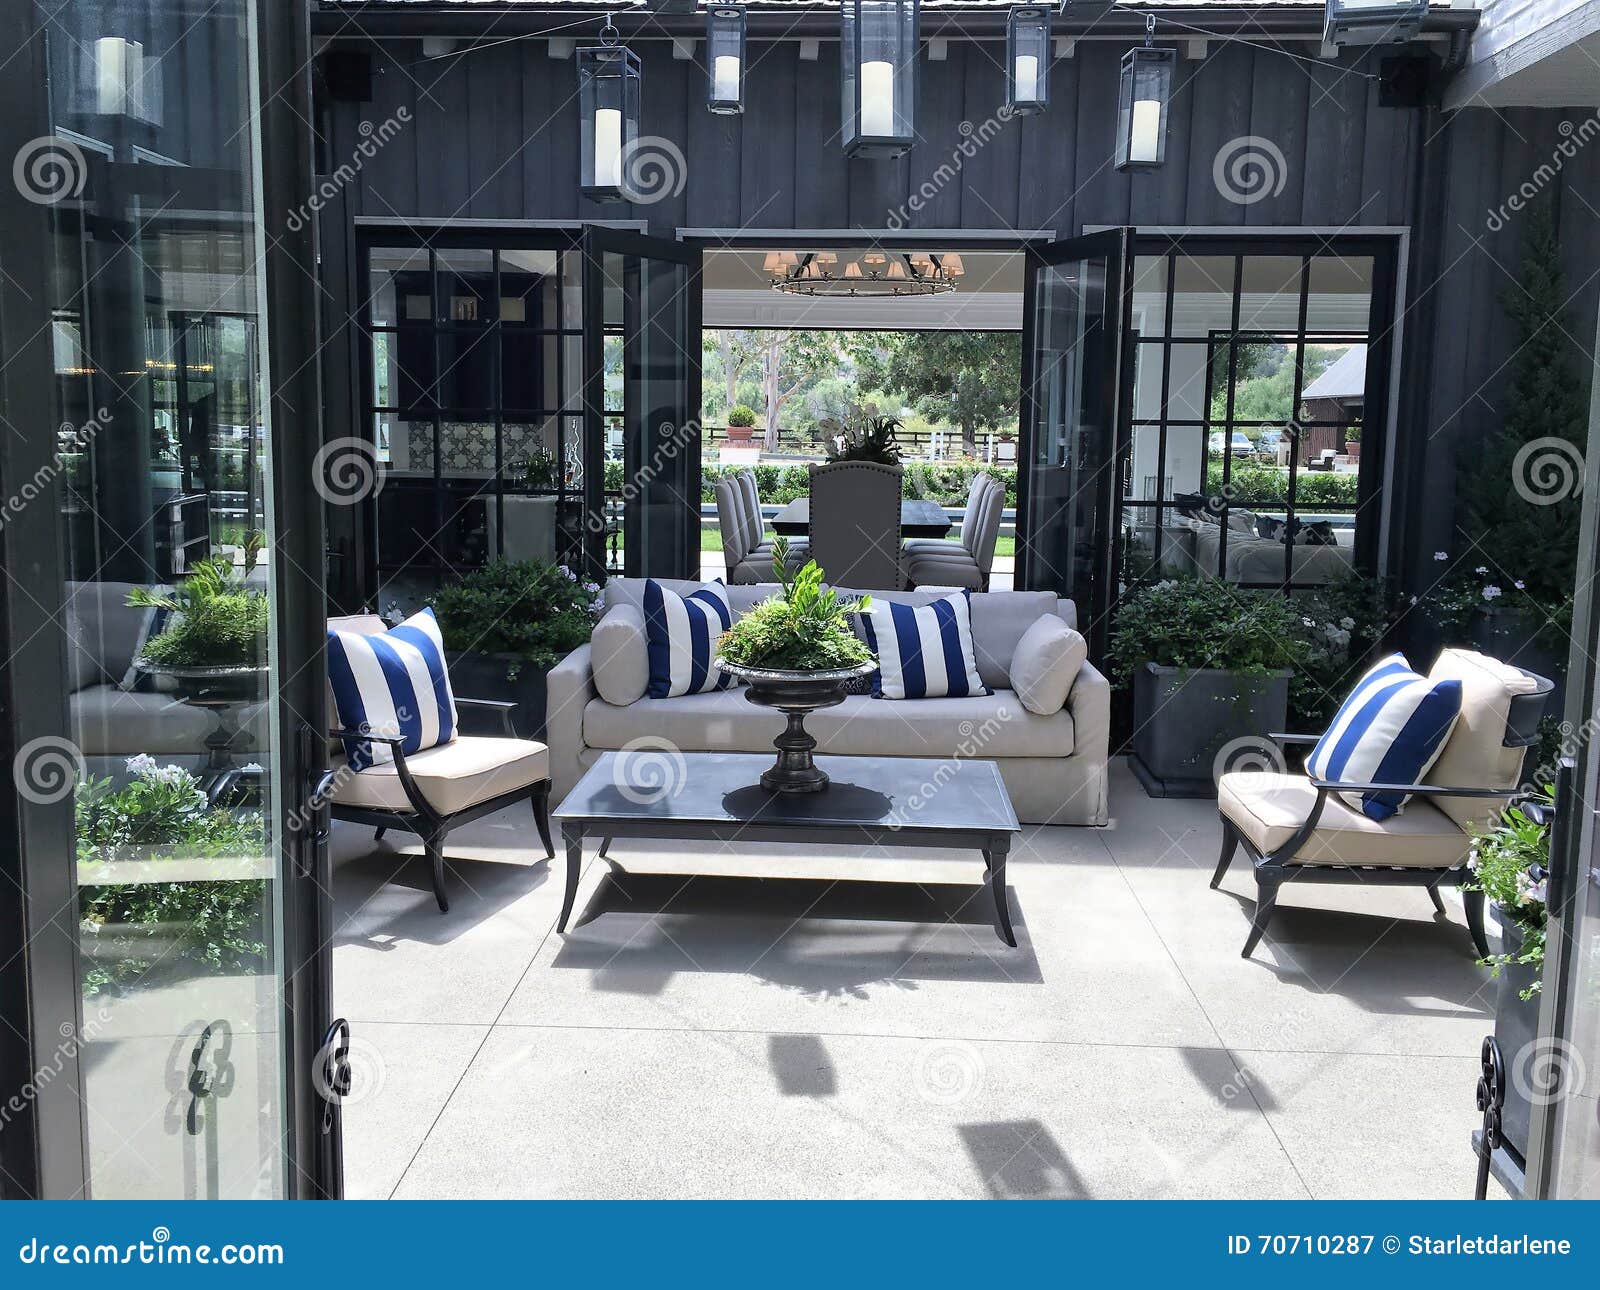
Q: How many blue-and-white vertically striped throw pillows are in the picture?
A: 4